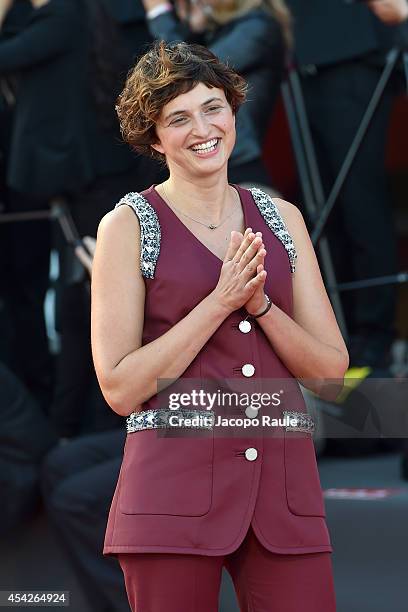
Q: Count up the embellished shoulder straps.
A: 2